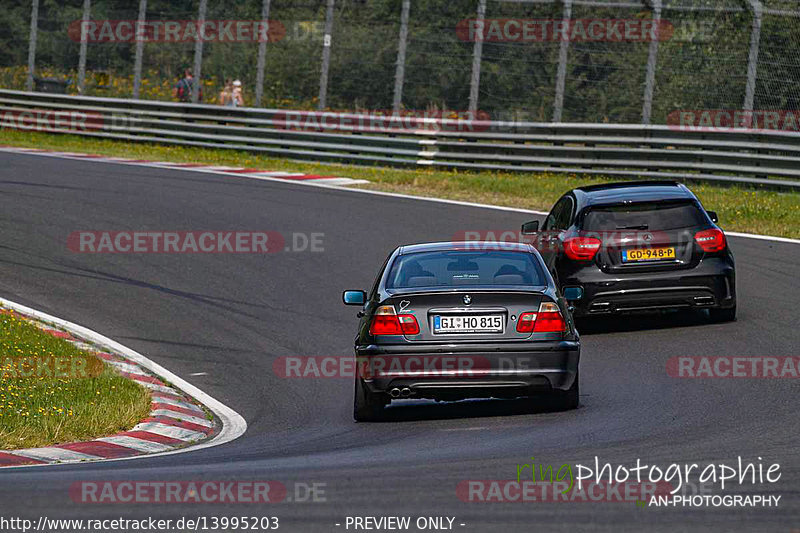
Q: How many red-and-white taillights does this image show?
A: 4